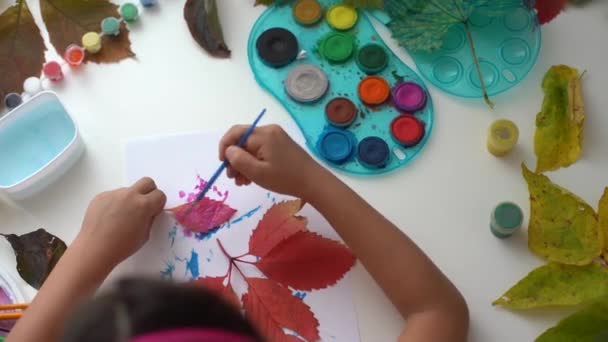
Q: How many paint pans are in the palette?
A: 12